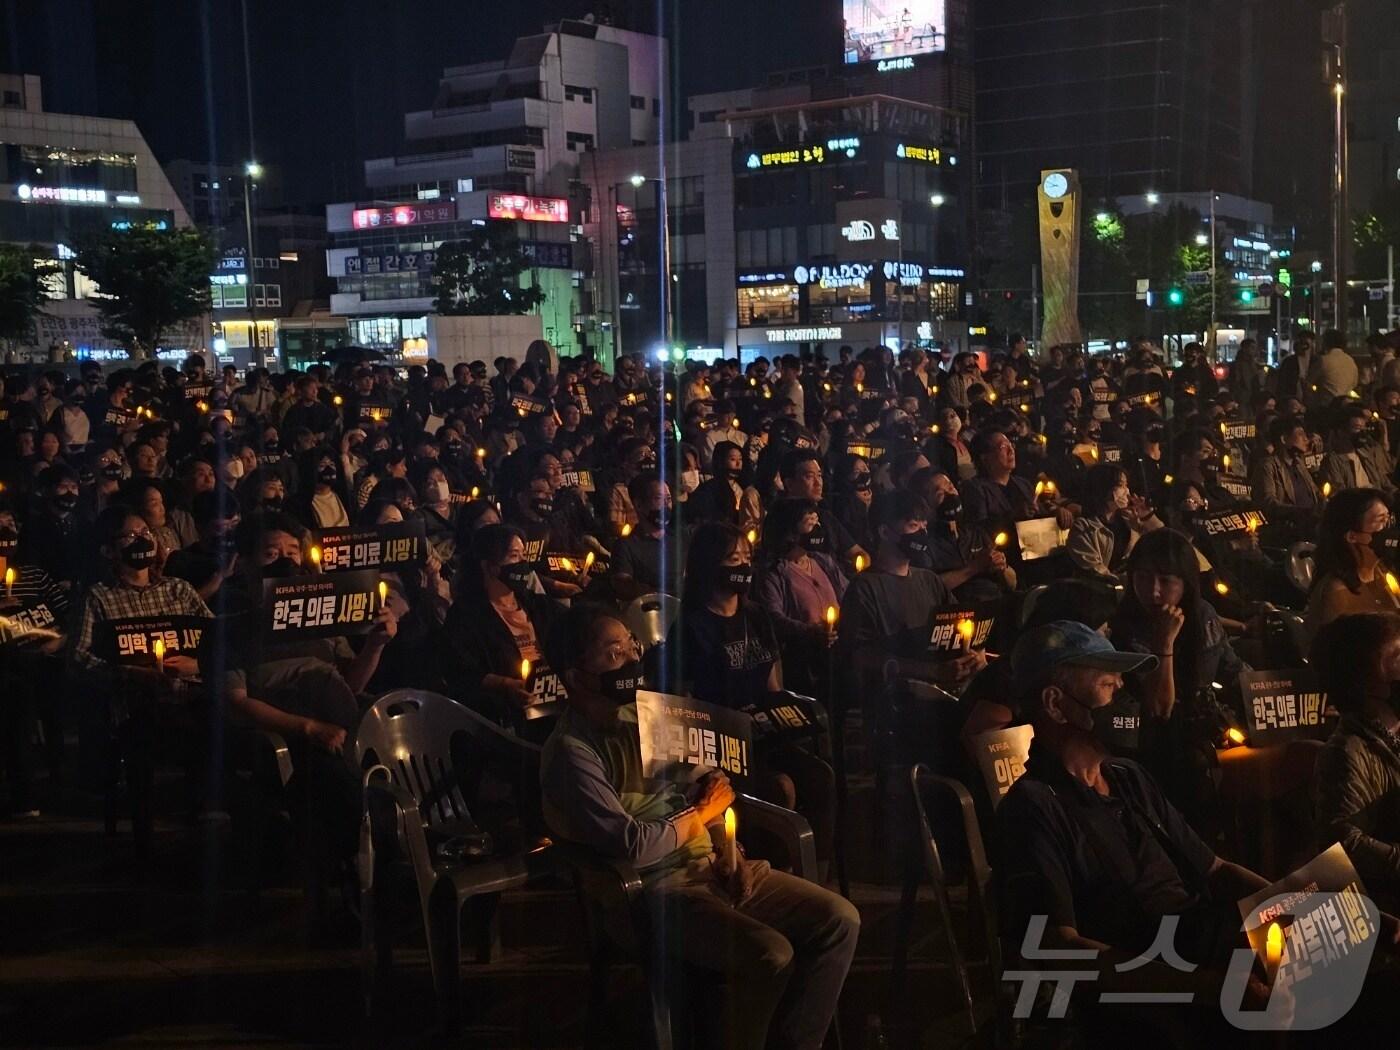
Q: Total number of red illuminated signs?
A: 2